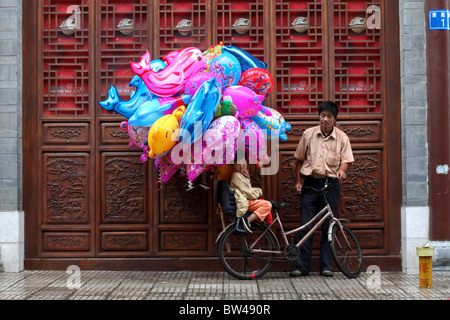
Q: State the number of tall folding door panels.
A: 6